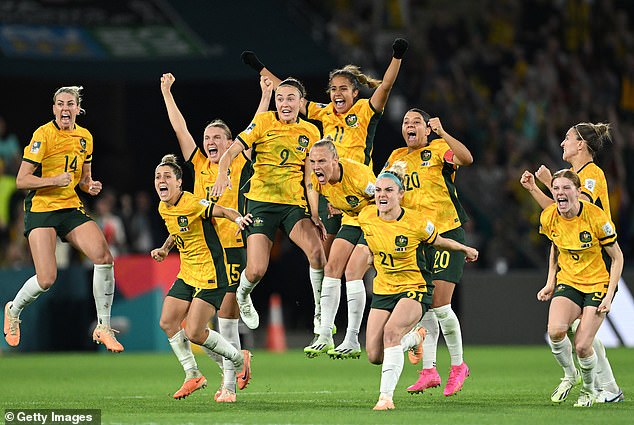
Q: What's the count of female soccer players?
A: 10